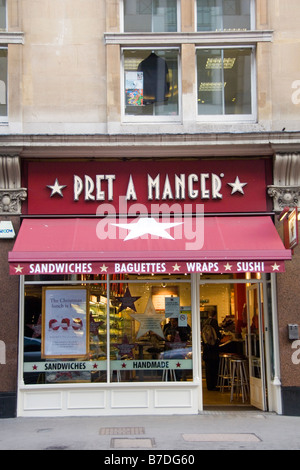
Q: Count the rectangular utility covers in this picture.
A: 3